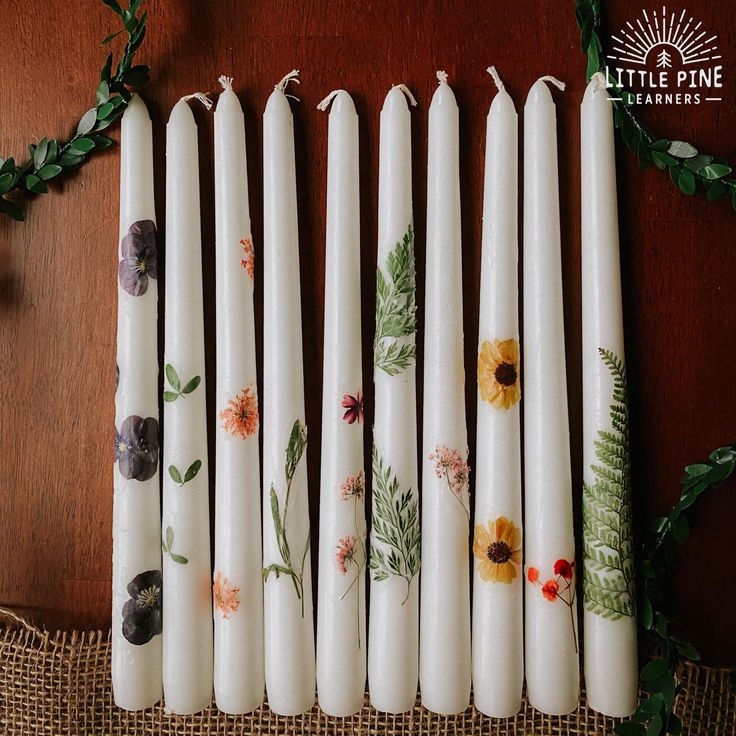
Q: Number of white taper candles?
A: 10